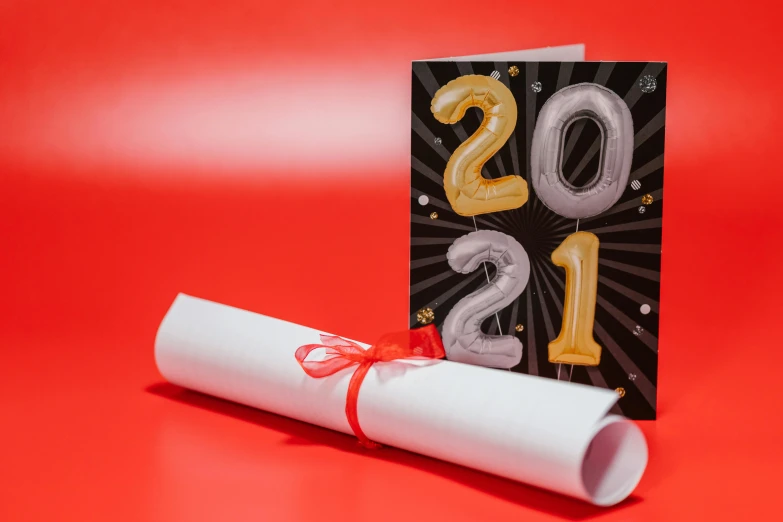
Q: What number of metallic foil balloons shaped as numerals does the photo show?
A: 4